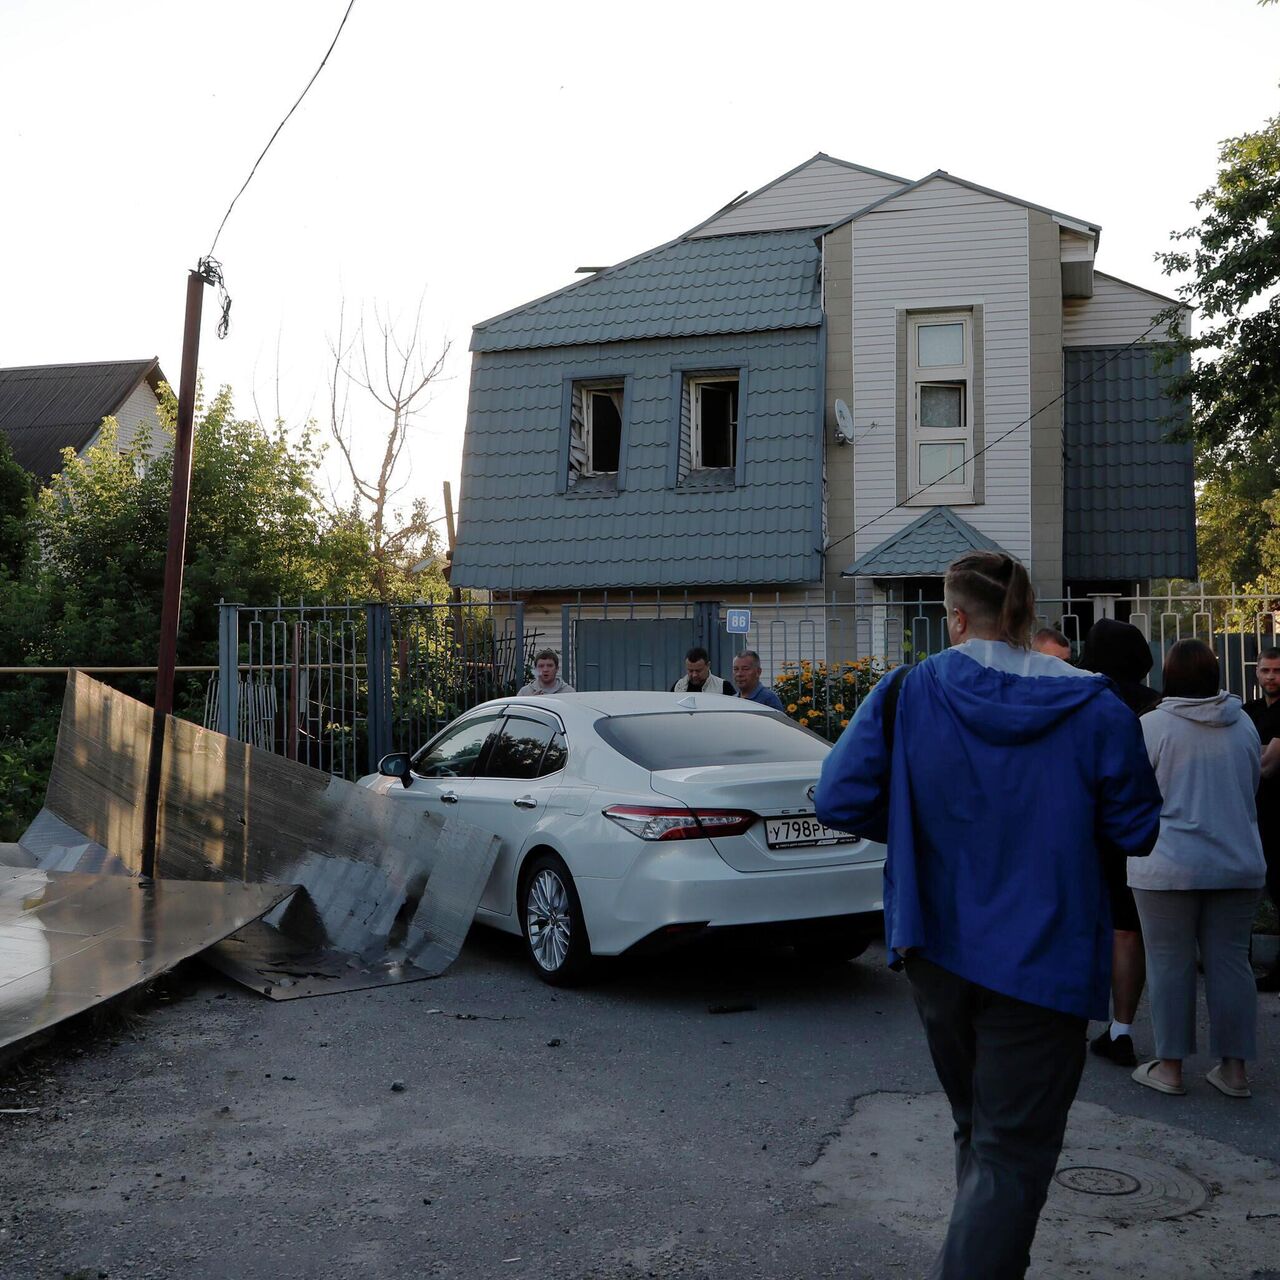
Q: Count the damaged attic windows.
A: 2